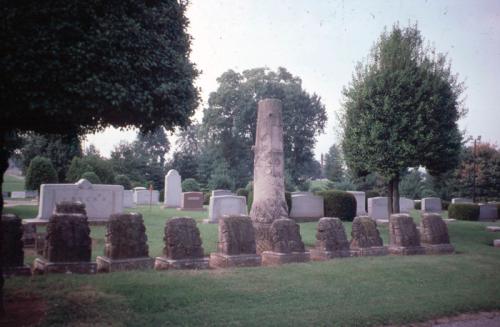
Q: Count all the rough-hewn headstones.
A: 10